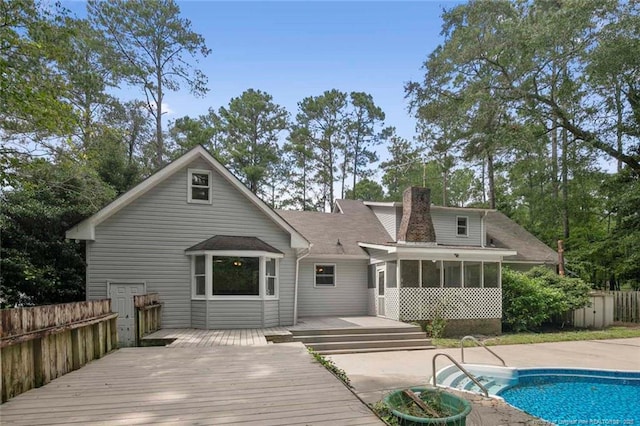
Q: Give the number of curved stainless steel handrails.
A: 2